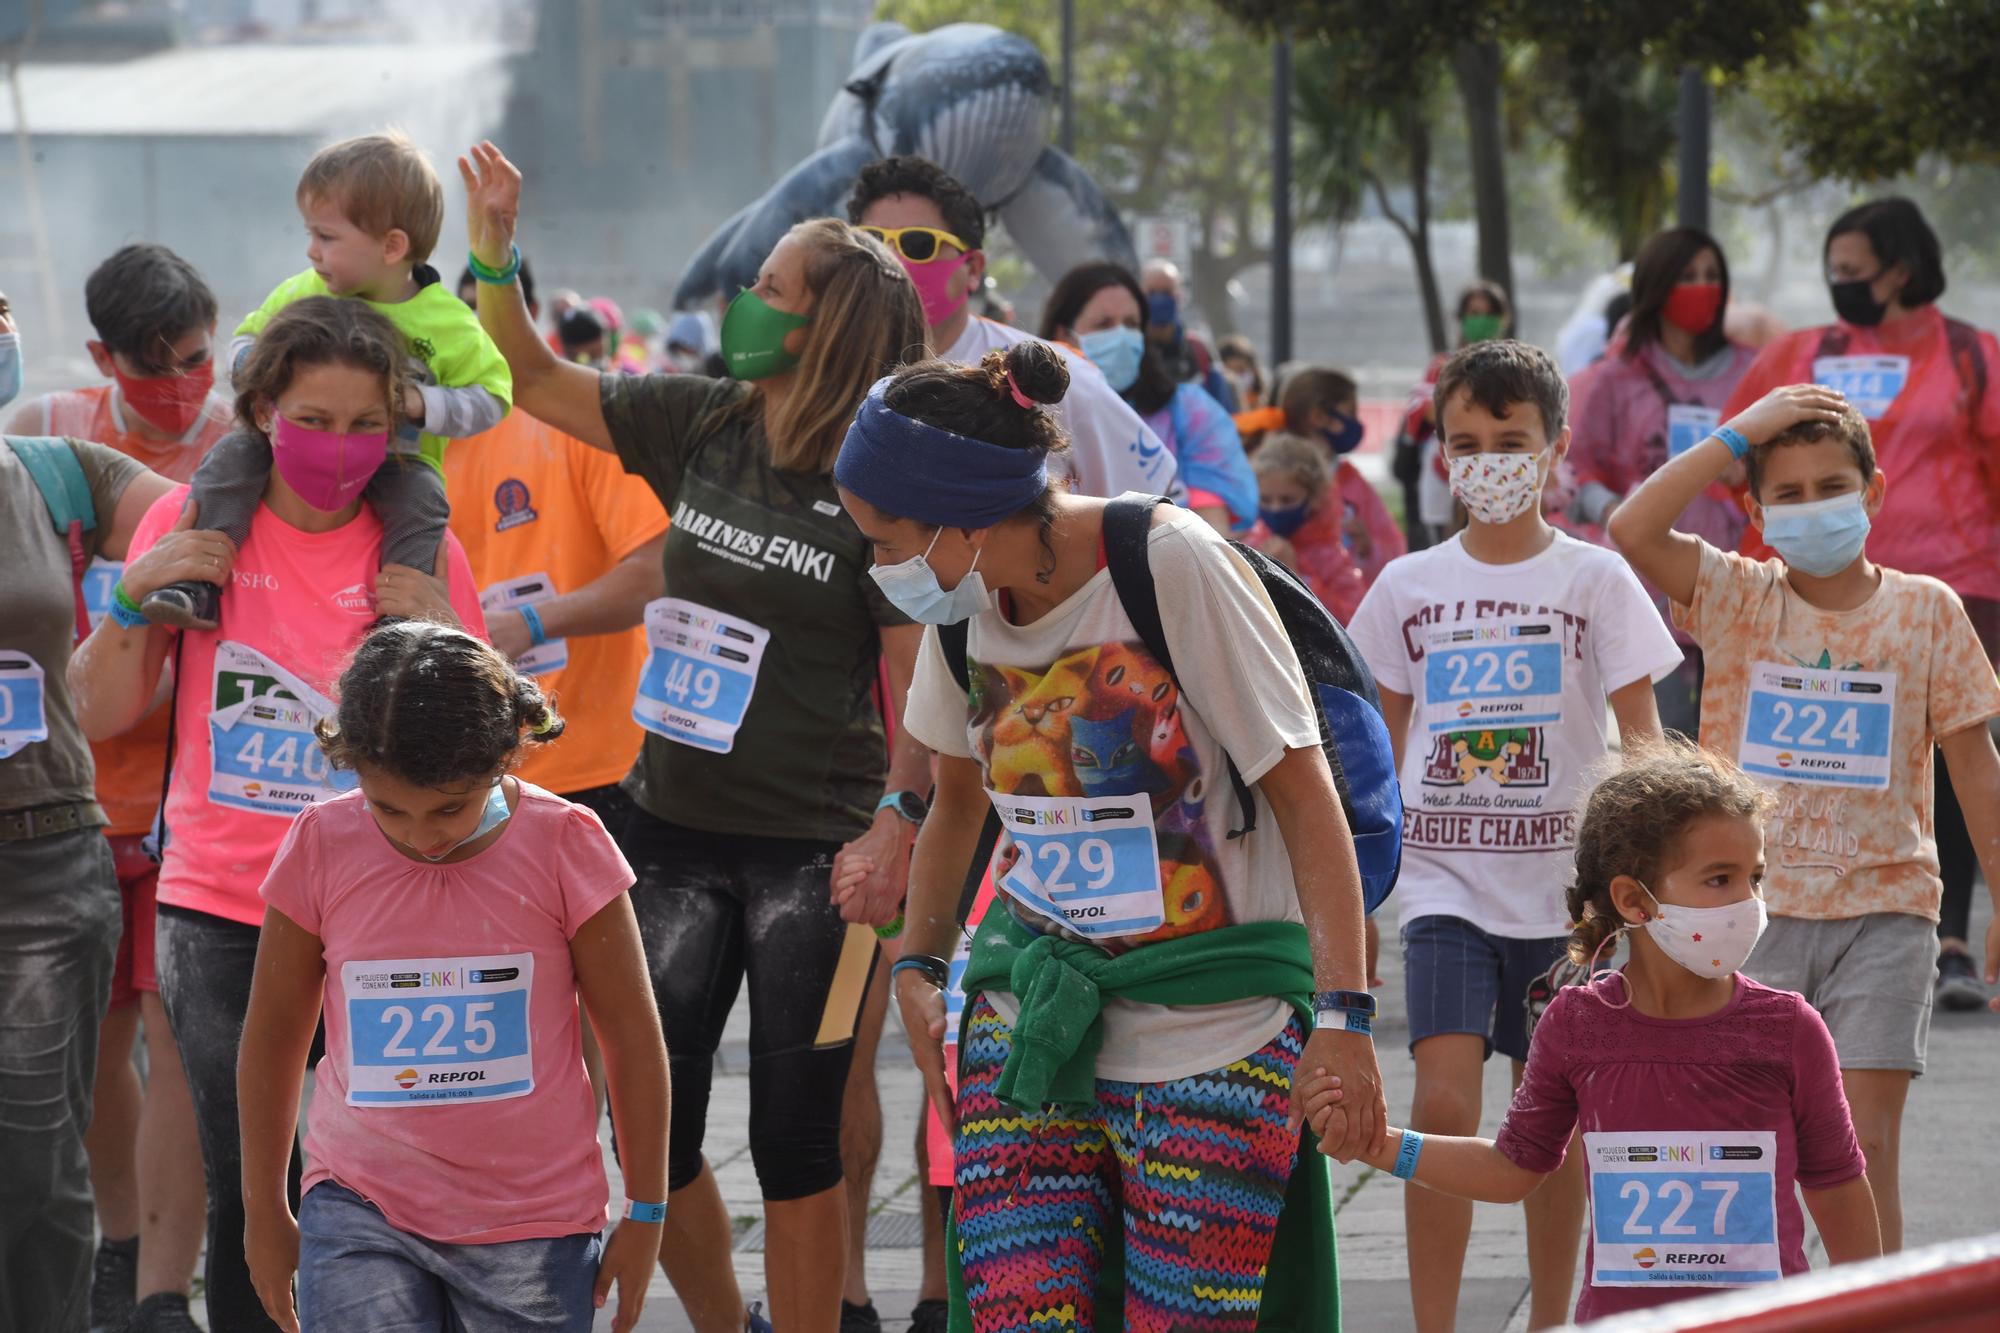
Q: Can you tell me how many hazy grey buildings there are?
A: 2